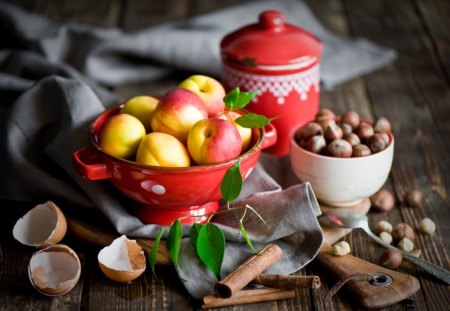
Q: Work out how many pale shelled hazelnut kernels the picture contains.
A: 5